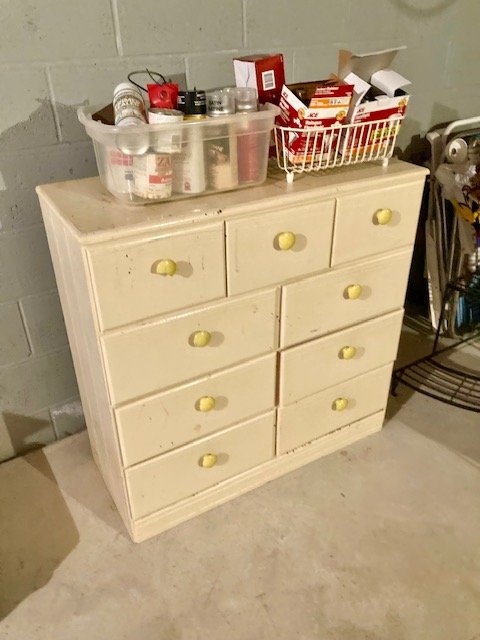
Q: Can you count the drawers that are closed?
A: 9